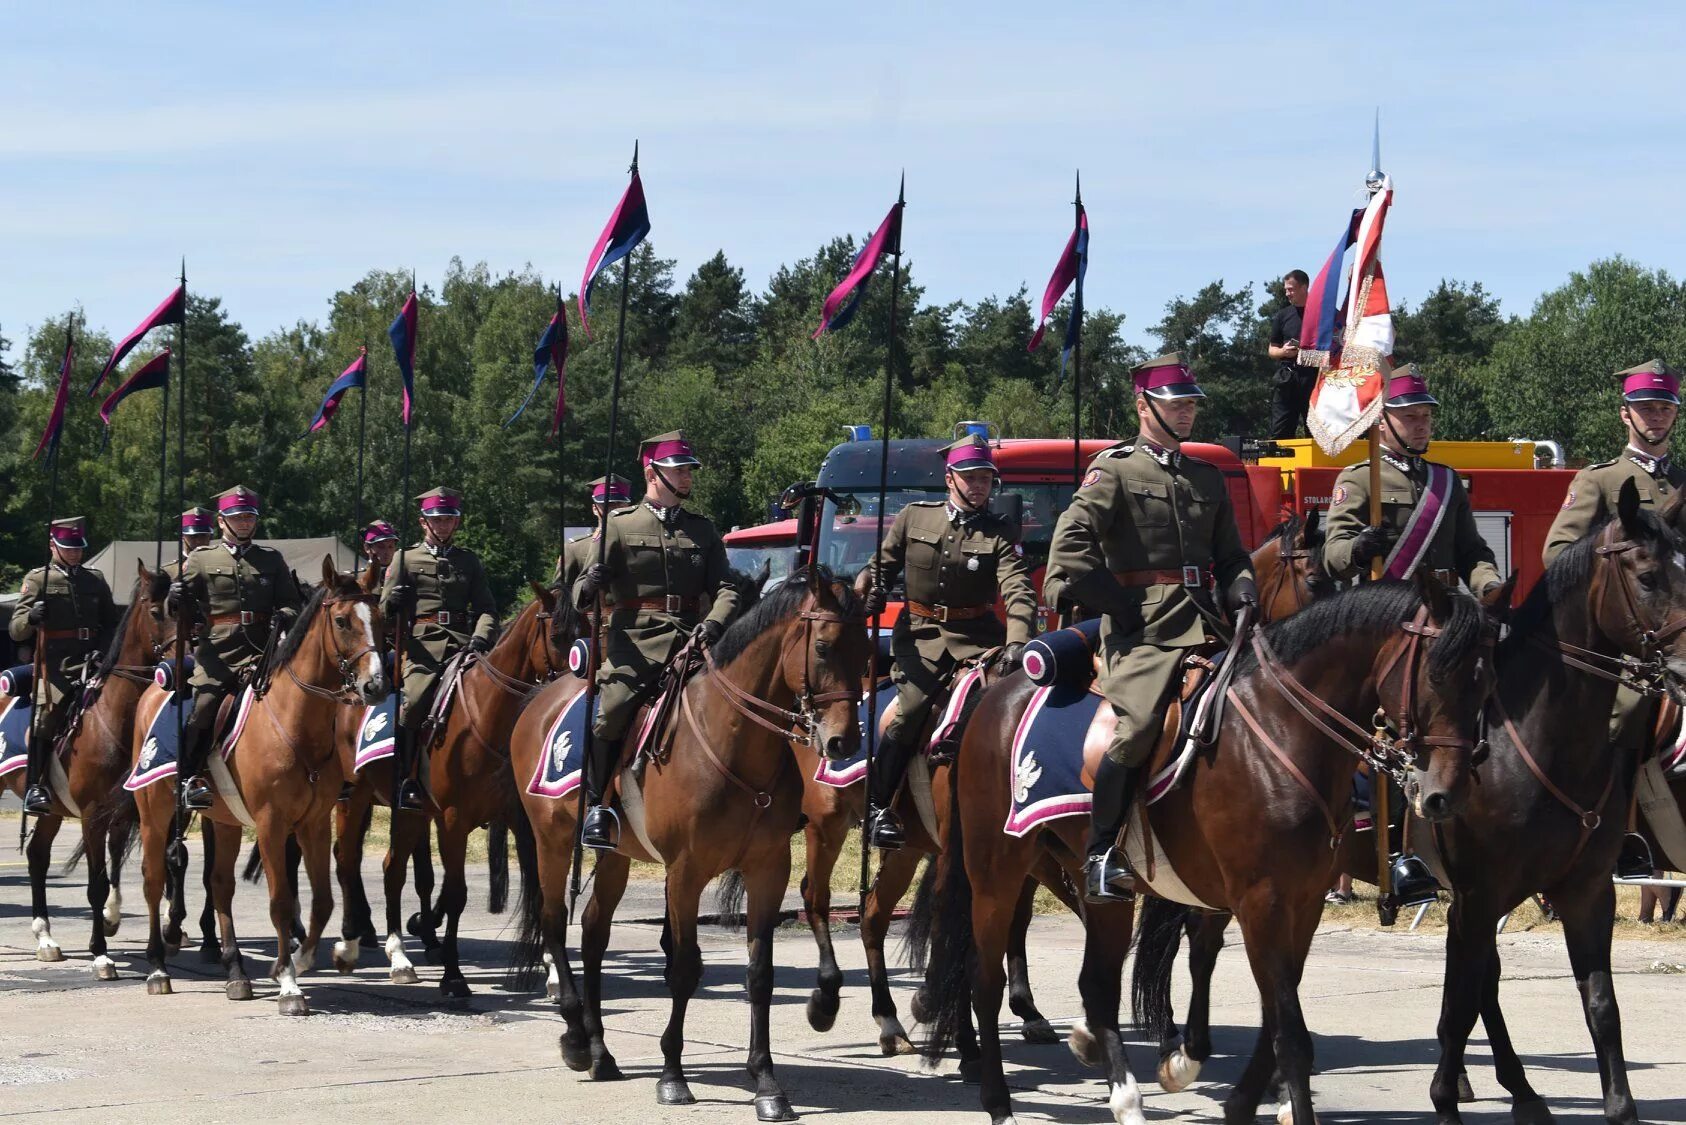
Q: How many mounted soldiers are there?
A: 11